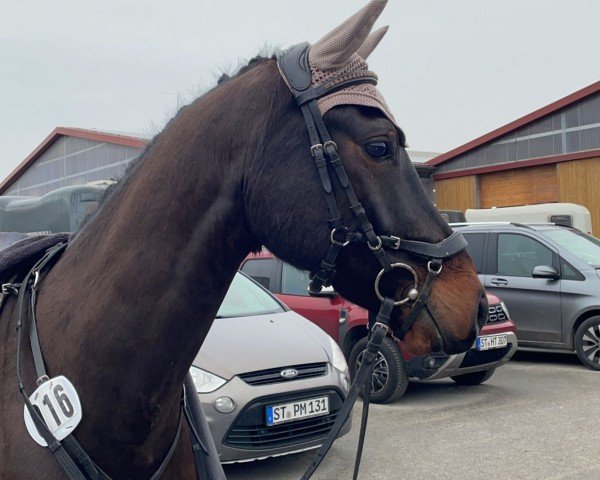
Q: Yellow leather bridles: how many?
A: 0